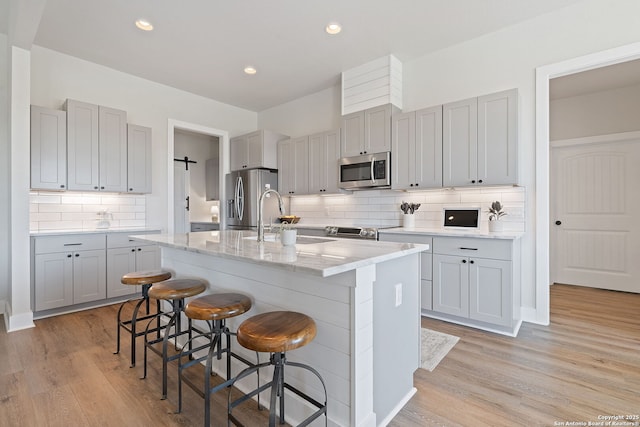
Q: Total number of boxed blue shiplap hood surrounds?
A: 0